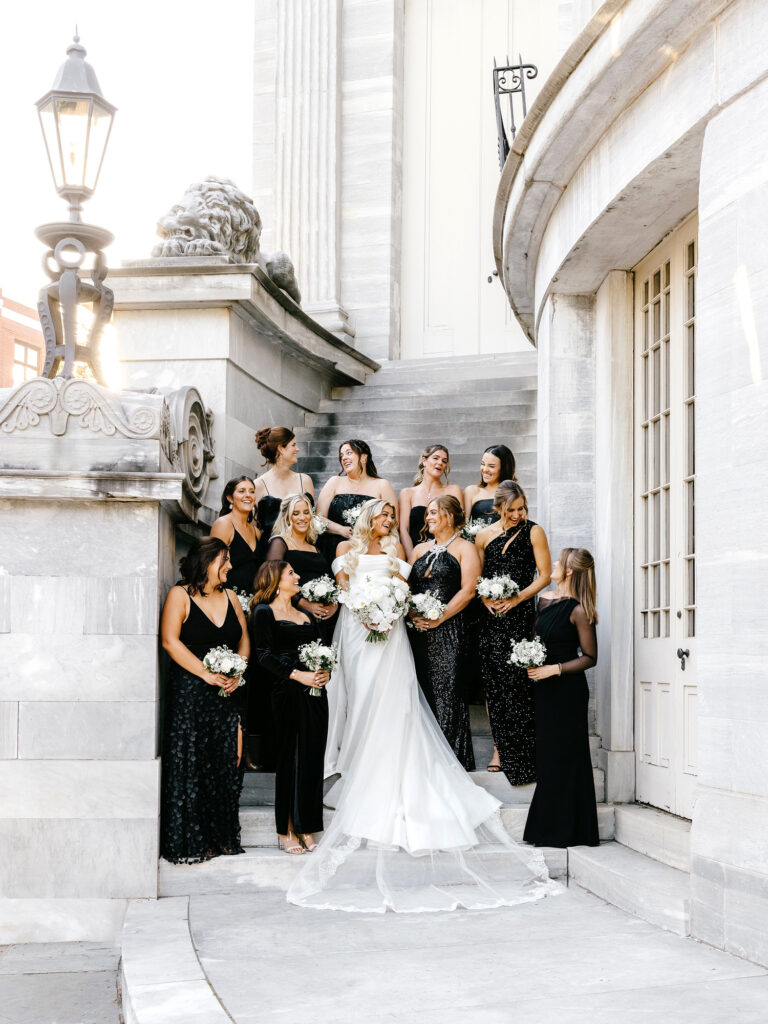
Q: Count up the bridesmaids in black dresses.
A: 11